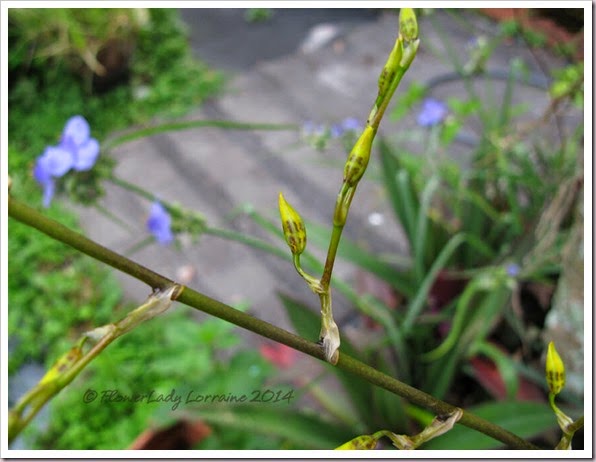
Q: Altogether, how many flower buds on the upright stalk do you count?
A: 4